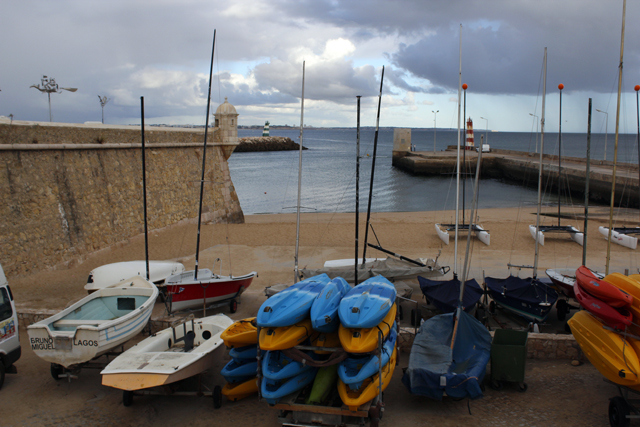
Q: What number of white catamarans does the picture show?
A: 3